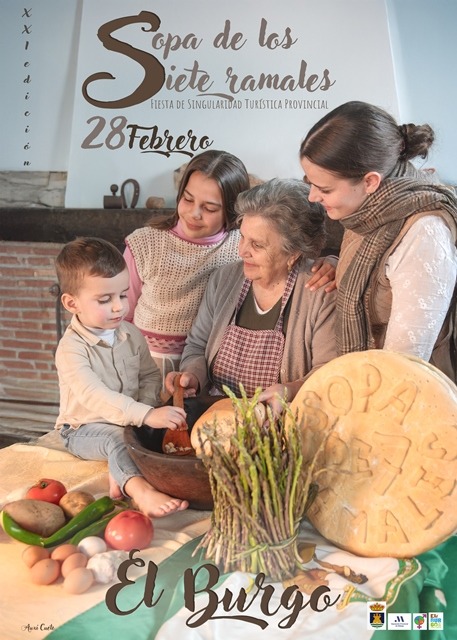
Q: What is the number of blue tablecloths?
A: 0